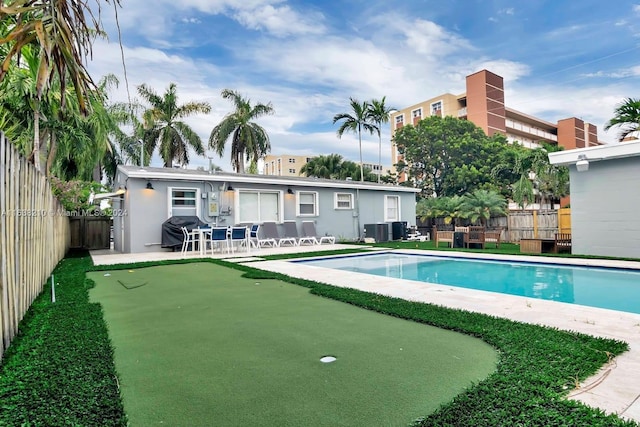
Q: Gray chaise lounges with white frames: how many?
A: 4